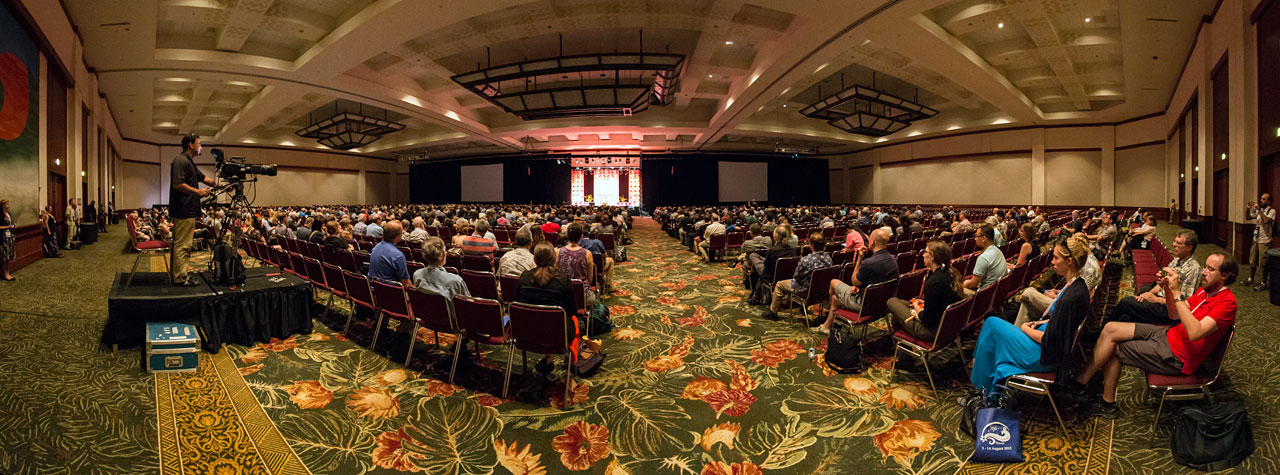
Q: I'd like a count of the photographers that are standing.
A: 2